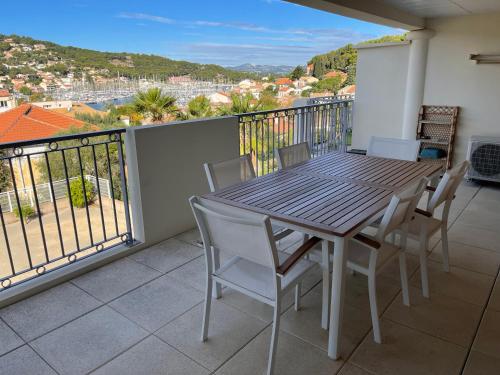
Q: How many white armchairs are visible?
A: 6